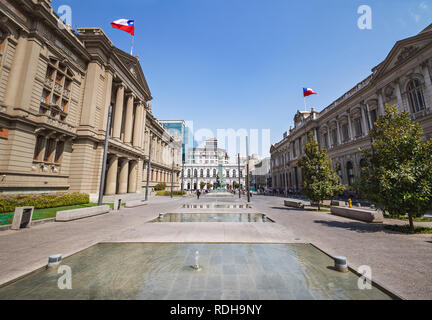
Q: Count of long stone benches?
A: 4